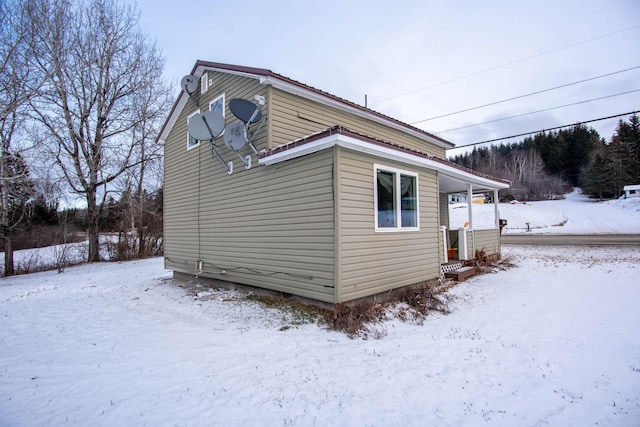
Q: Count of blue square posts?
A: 0